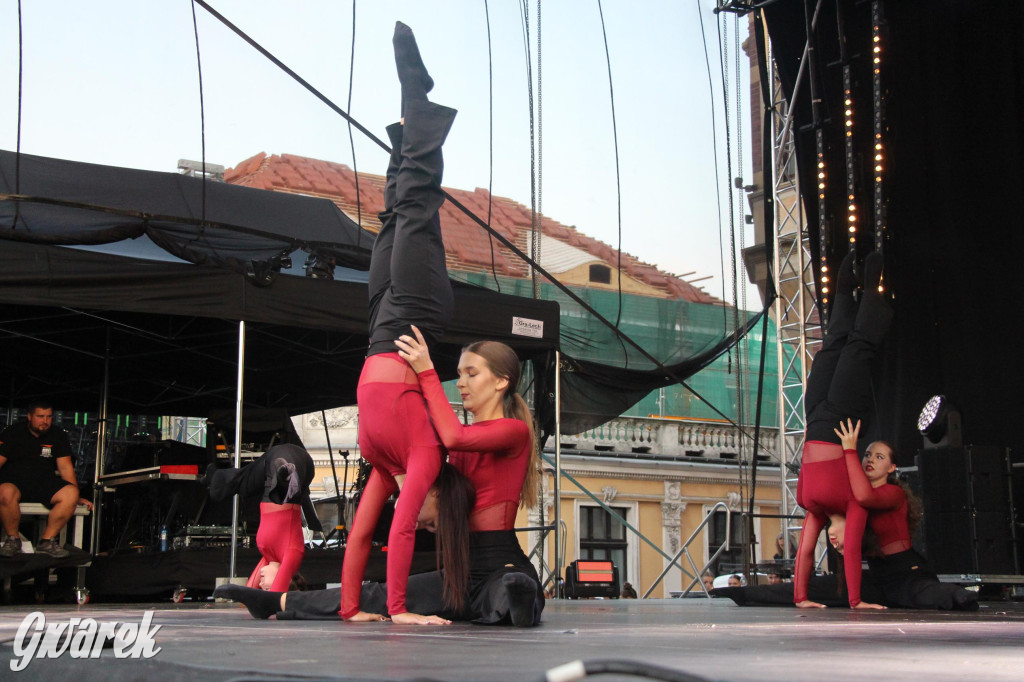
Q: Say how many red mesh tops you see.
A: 5